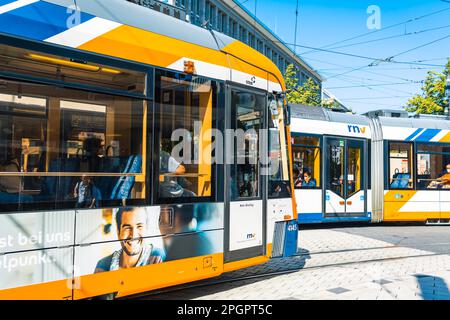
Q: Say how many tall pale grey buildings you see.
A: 1